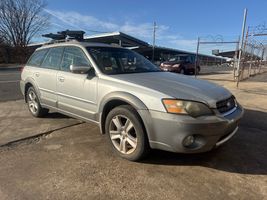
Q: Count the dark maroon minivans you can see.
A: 1